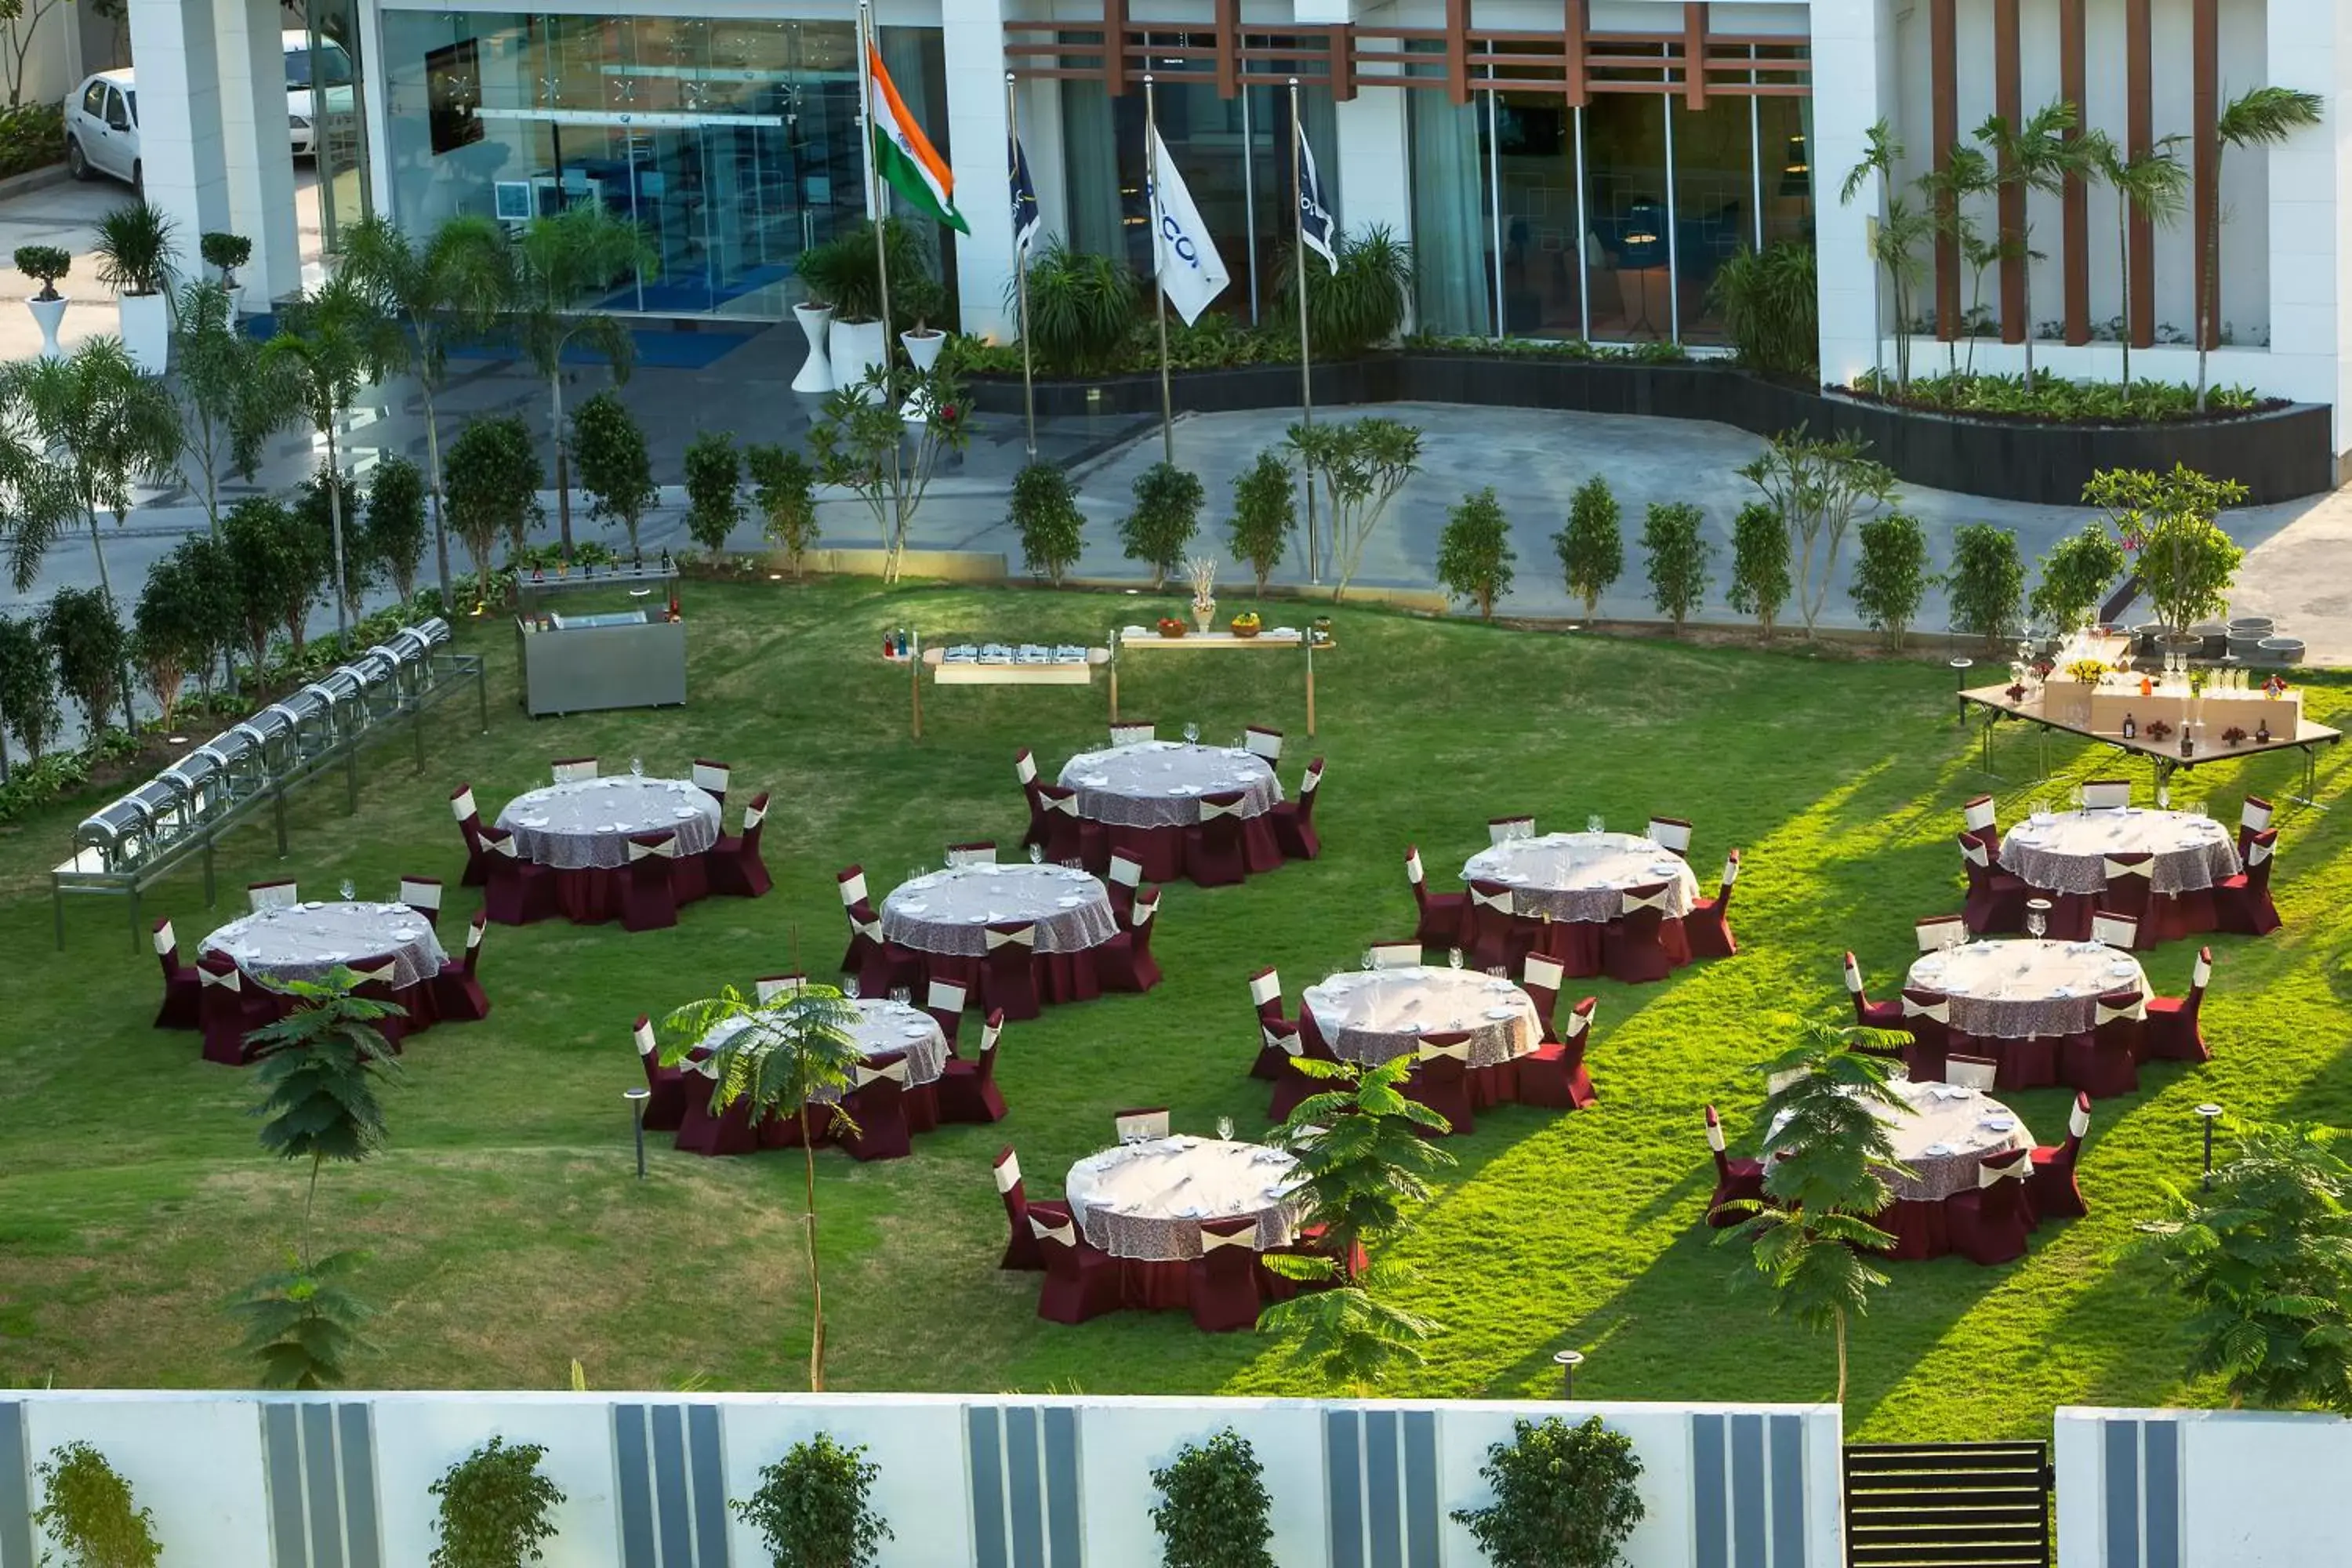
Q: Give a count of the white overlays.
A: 11